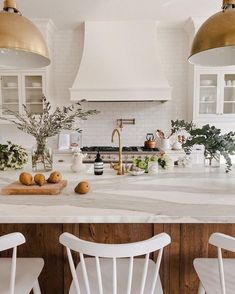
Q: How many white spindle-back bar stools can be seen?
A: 3